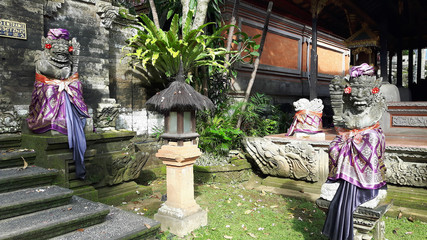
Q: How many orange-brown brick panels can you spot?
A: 2